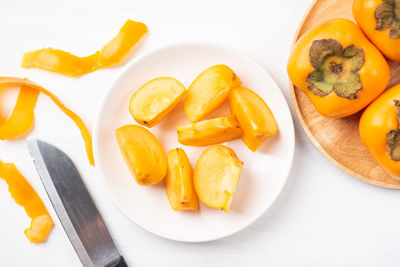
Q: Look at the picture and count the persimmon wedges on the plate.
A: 7